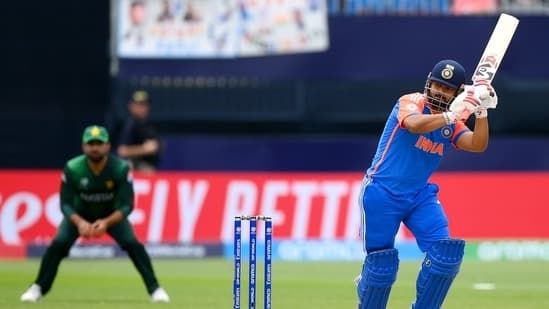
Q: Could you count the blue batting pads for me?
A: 2